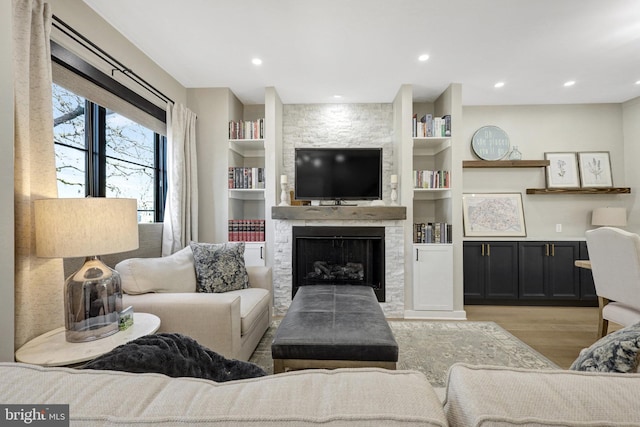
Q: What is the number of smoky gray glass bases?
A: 1